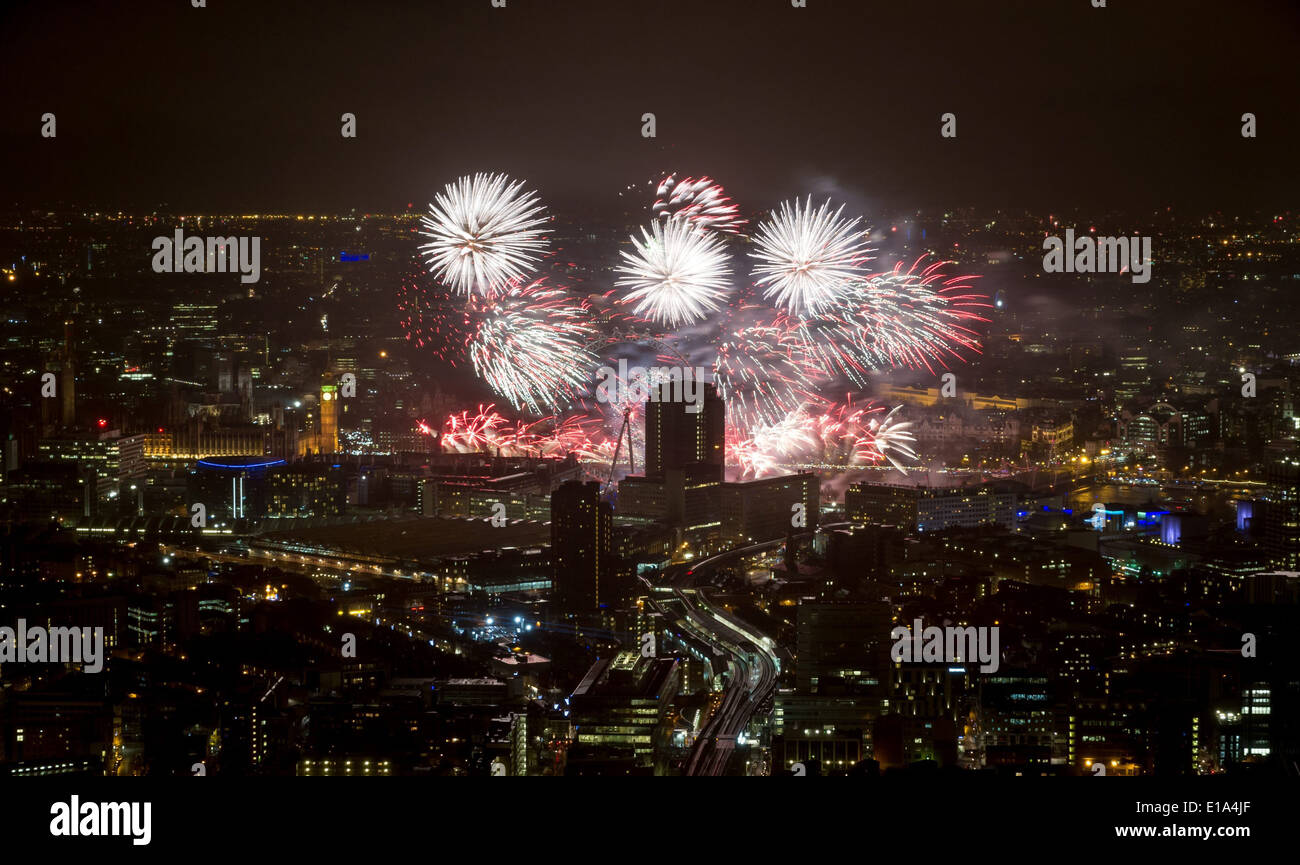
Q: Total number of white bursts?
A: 3